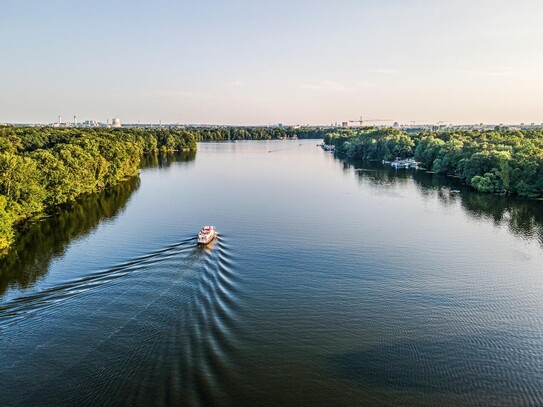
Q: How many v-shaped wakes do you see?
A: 1